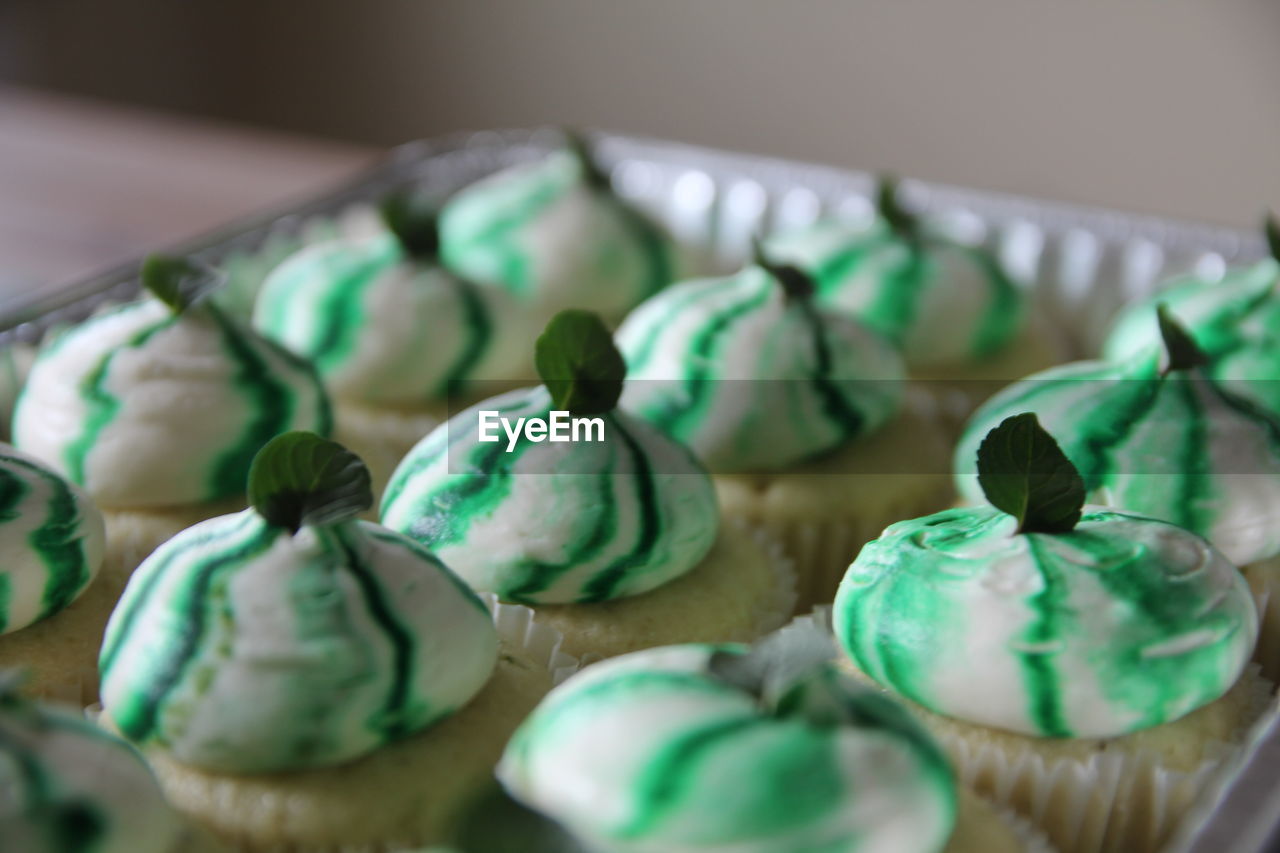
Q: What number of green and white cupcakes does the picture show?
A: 13